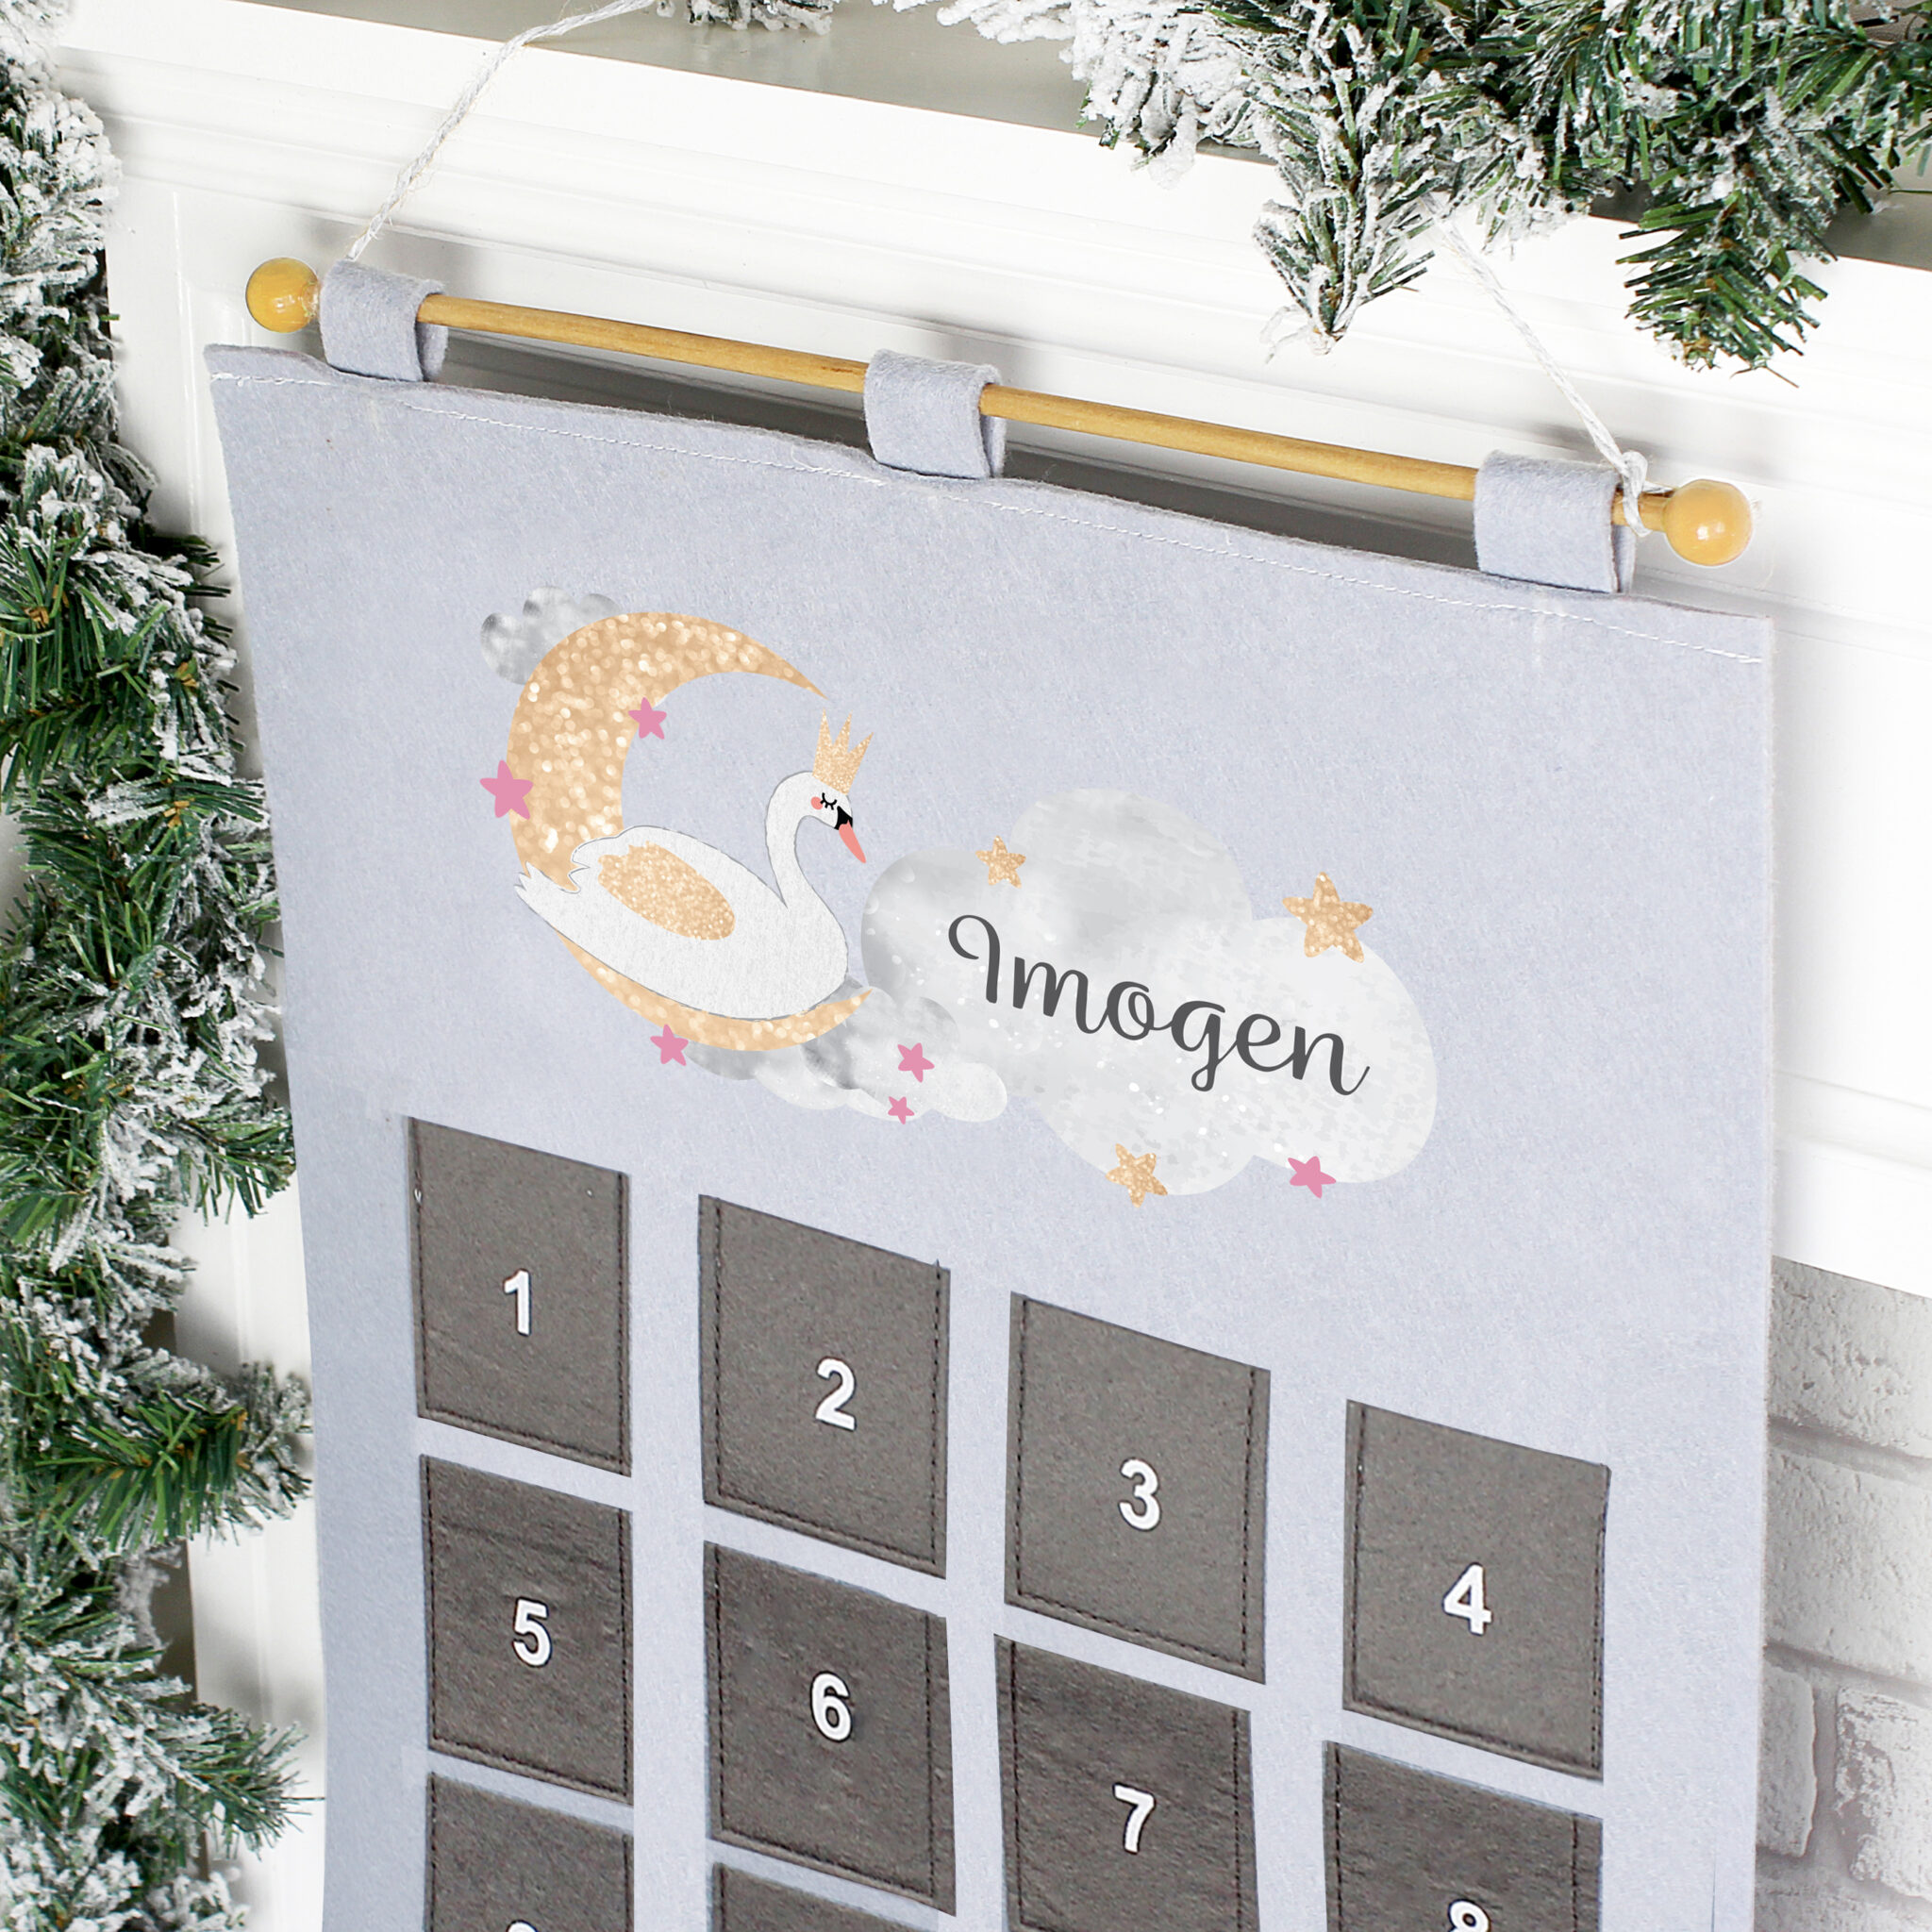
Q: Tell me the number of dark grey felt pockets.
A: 10